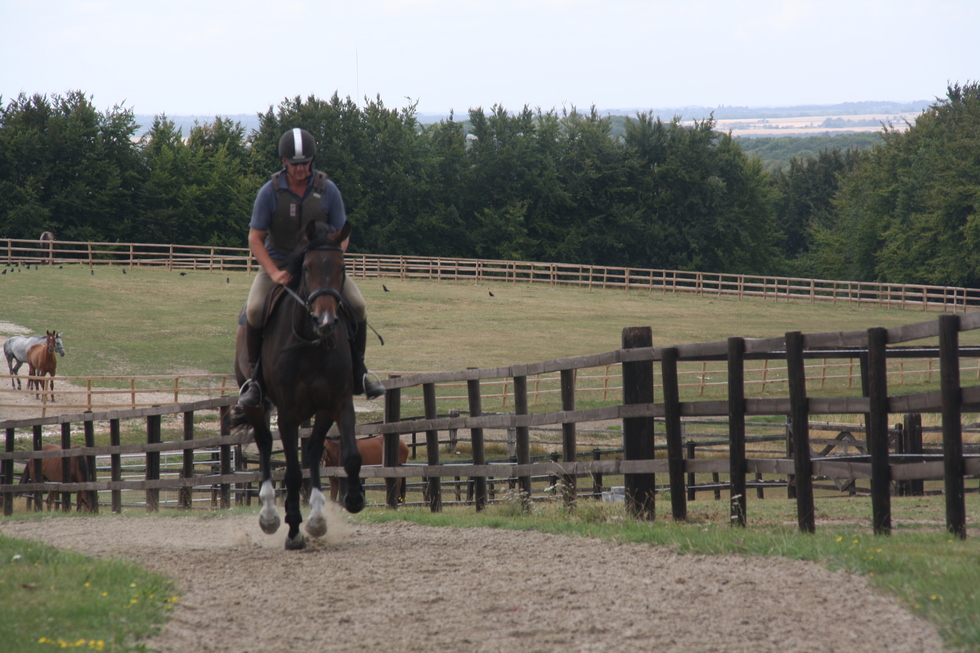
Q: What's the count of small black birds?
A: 15